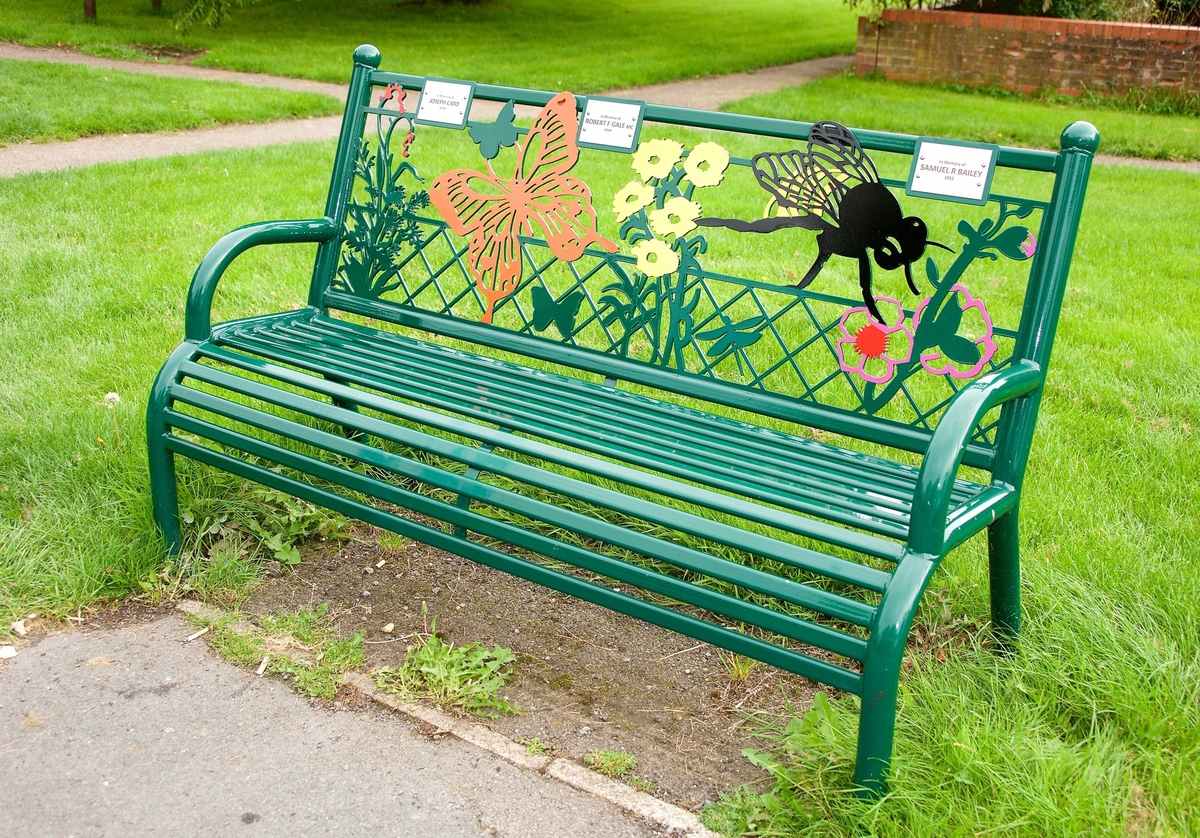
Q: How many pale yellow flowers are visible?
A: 5